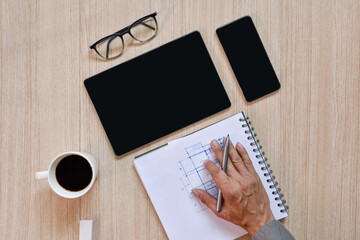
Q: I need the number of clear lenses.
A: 2